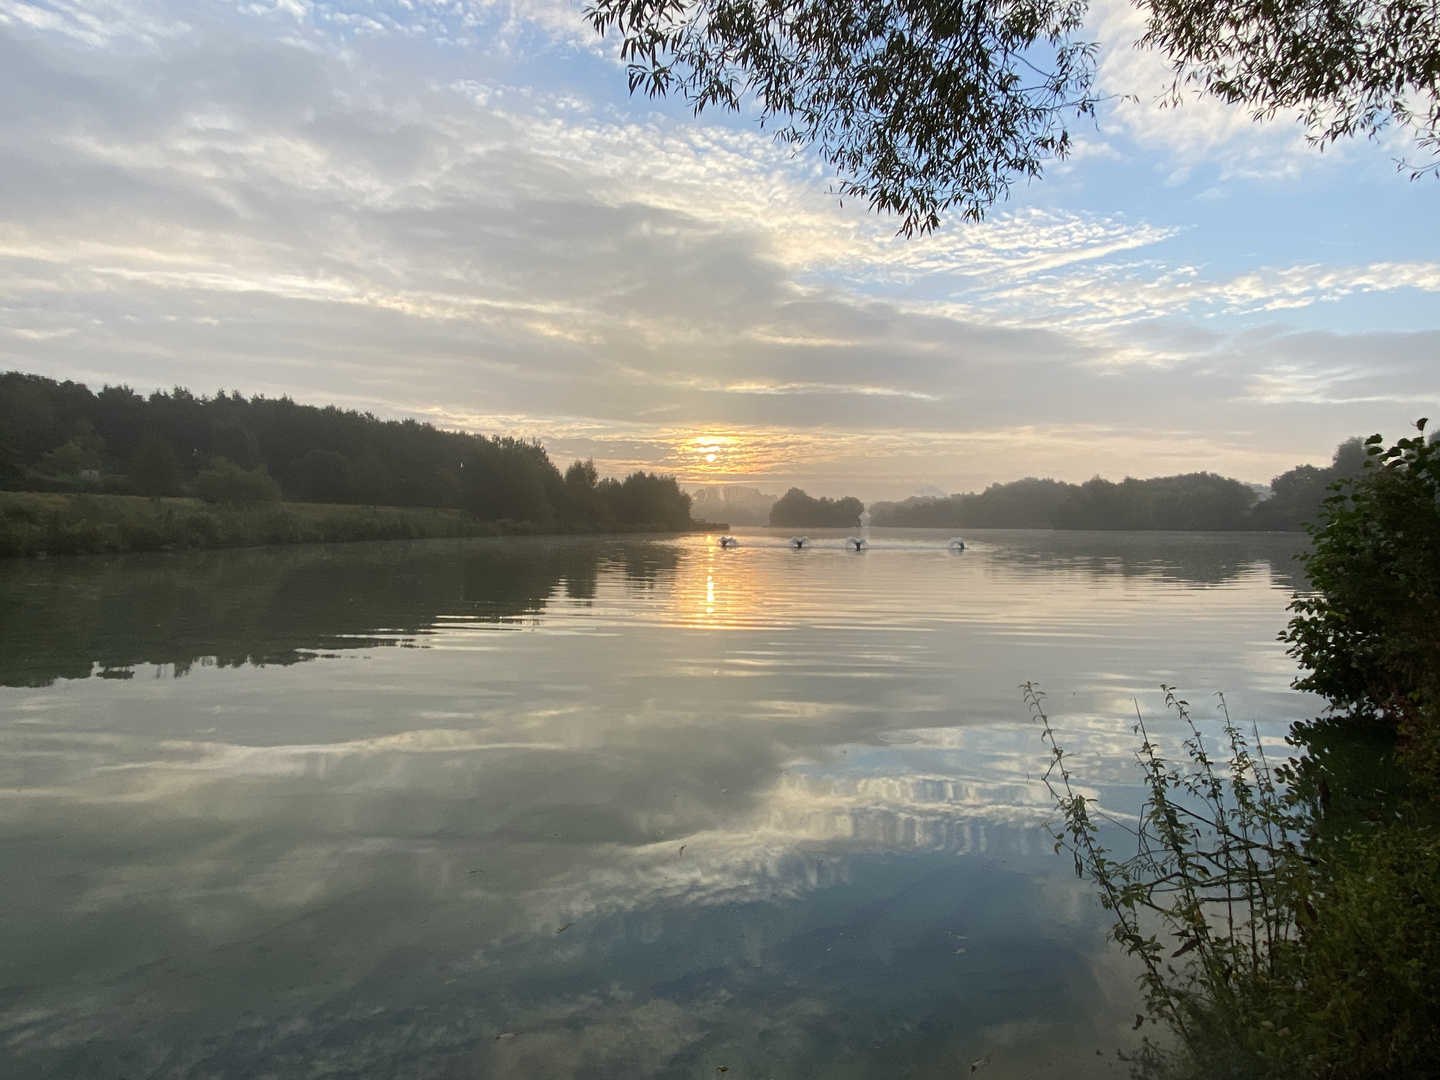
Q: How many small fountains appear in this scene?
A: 4